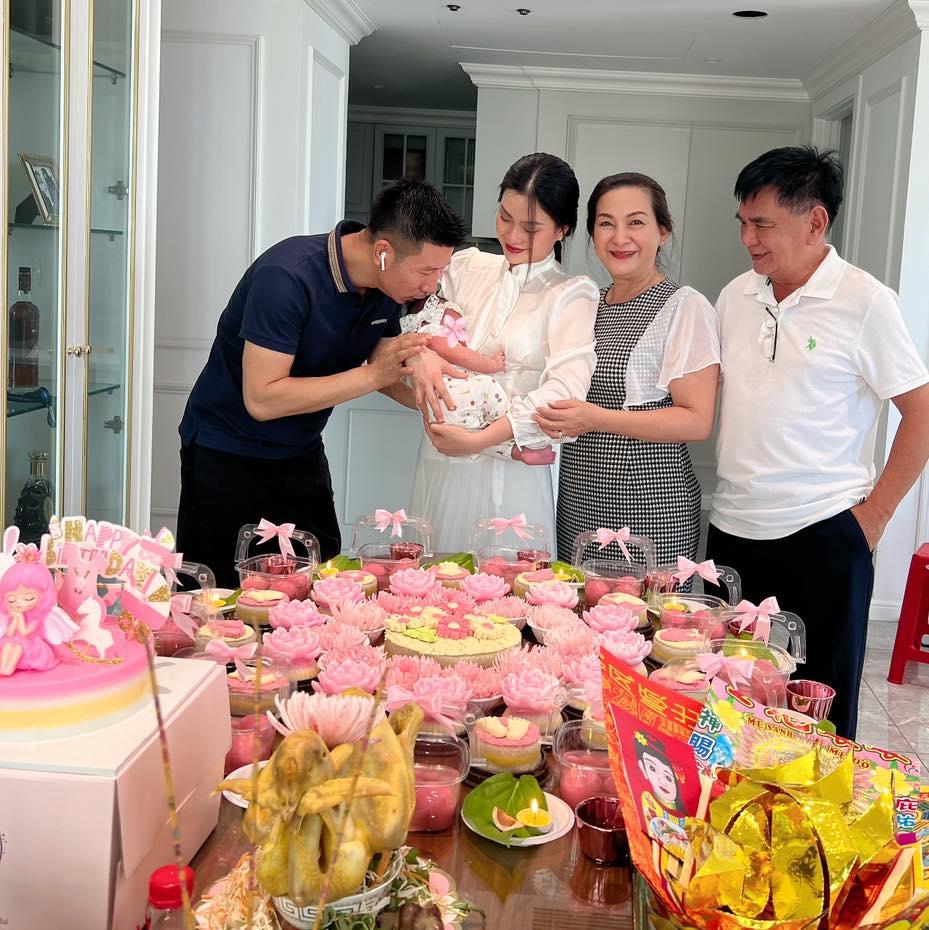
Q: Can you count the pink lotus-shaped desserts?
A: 12